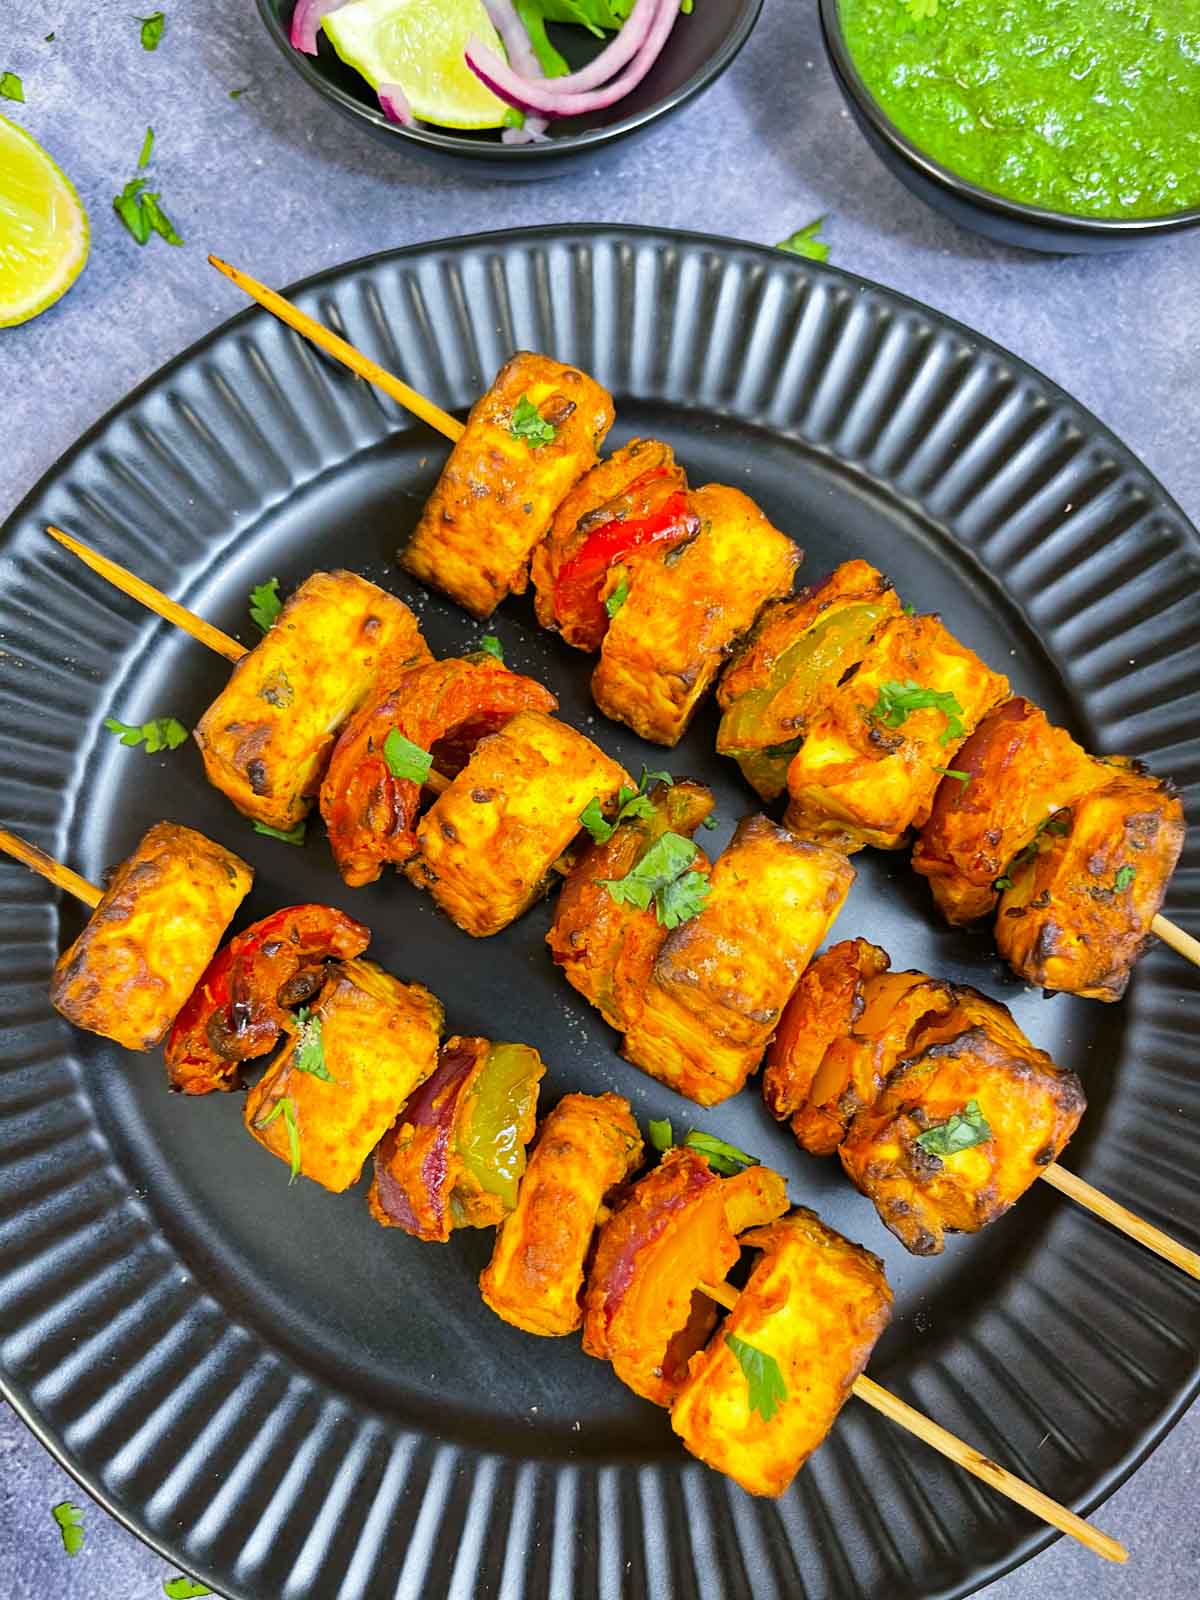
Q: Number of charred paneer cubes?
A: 12